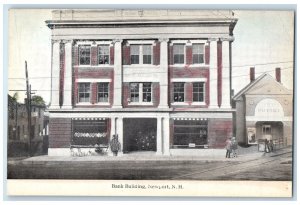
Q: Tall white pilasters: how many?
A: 6